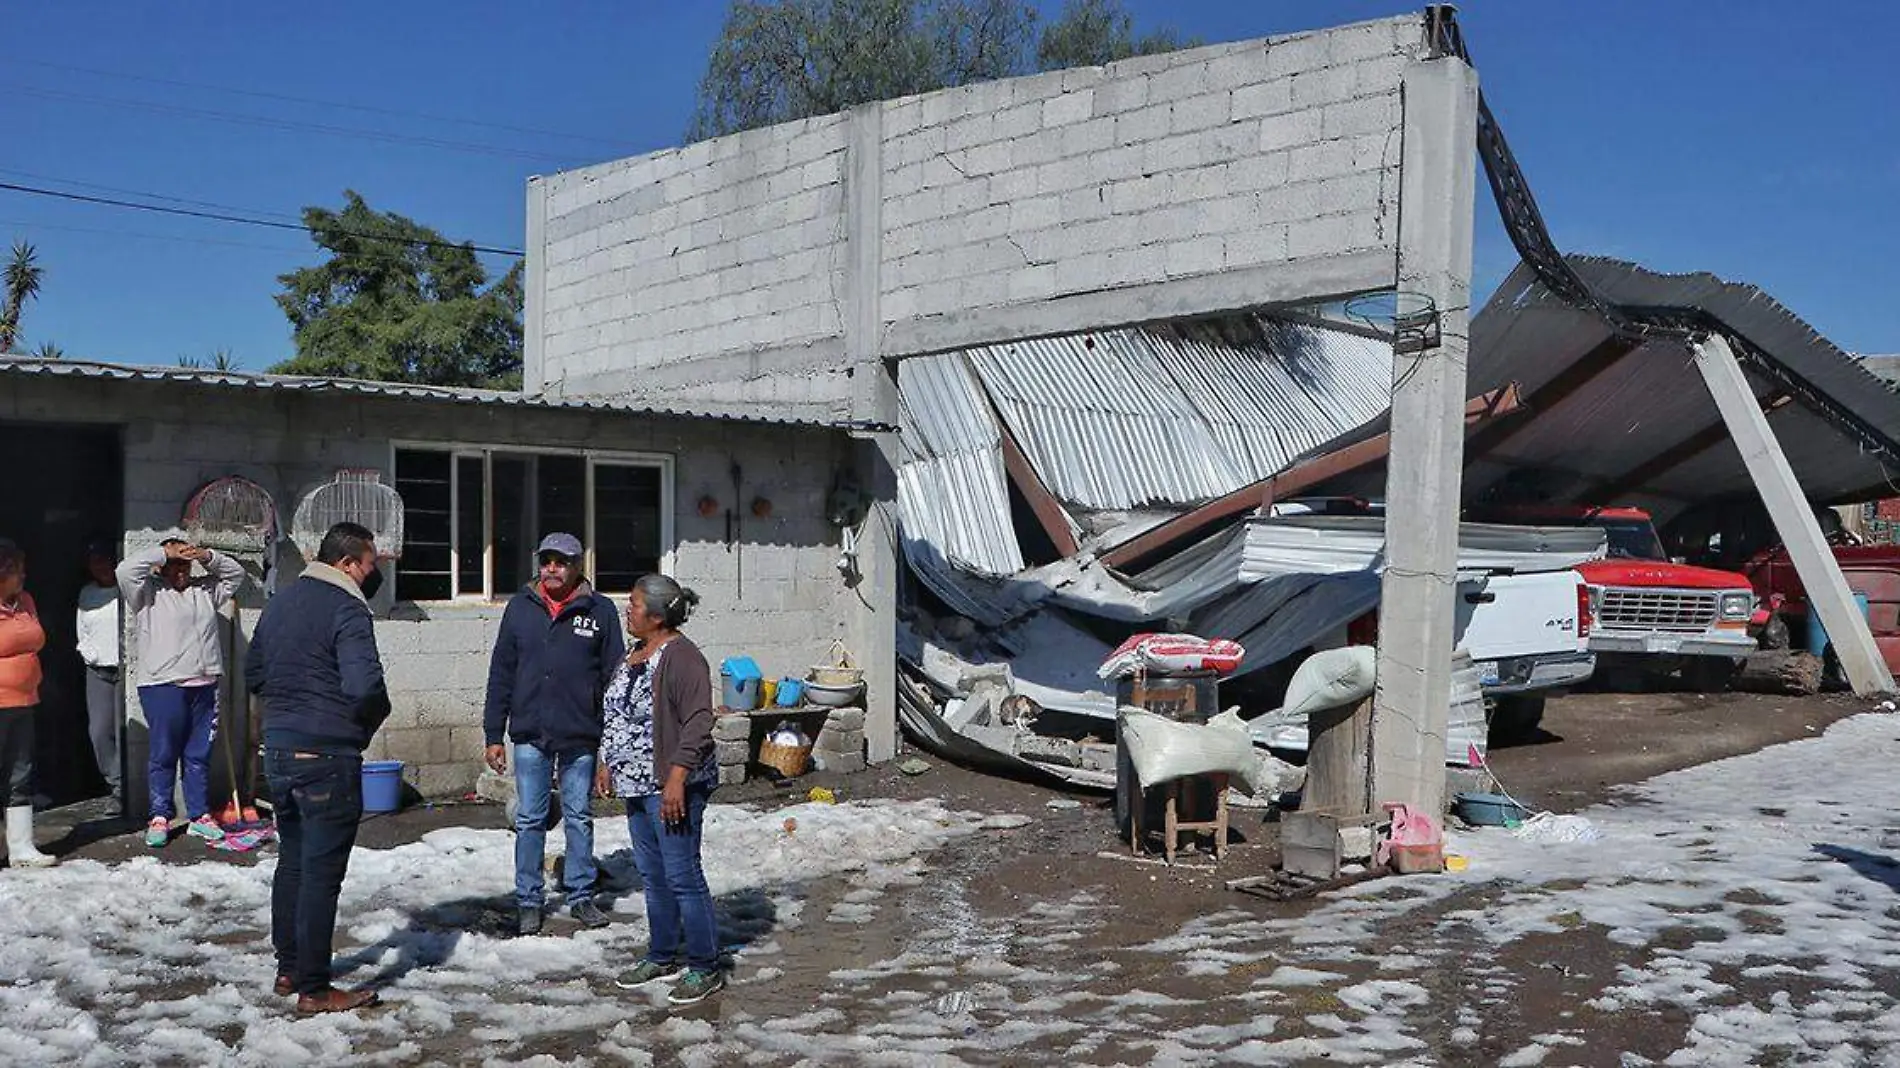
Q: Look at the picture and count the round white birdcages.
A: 2